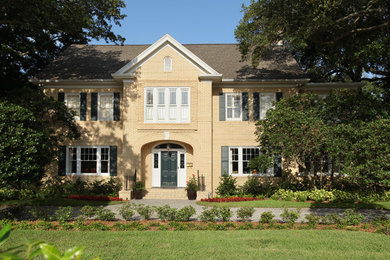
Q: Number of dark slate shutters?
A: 12